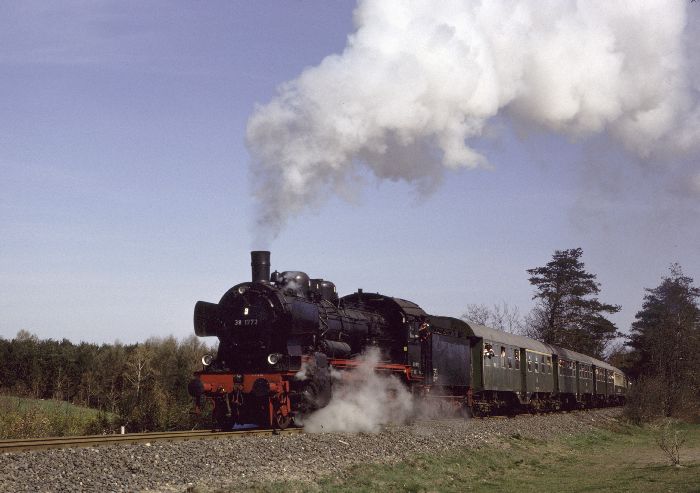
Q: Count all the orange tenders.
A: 0